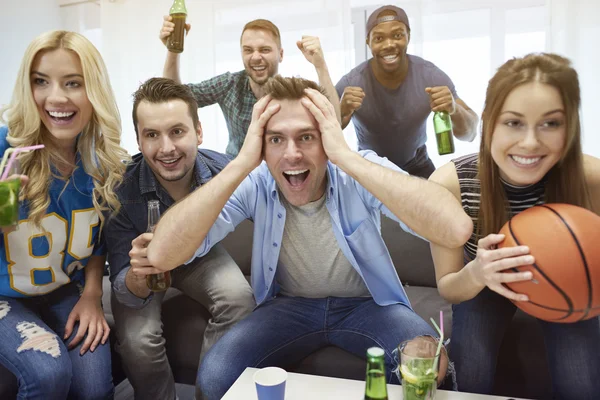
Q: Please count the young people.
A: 6